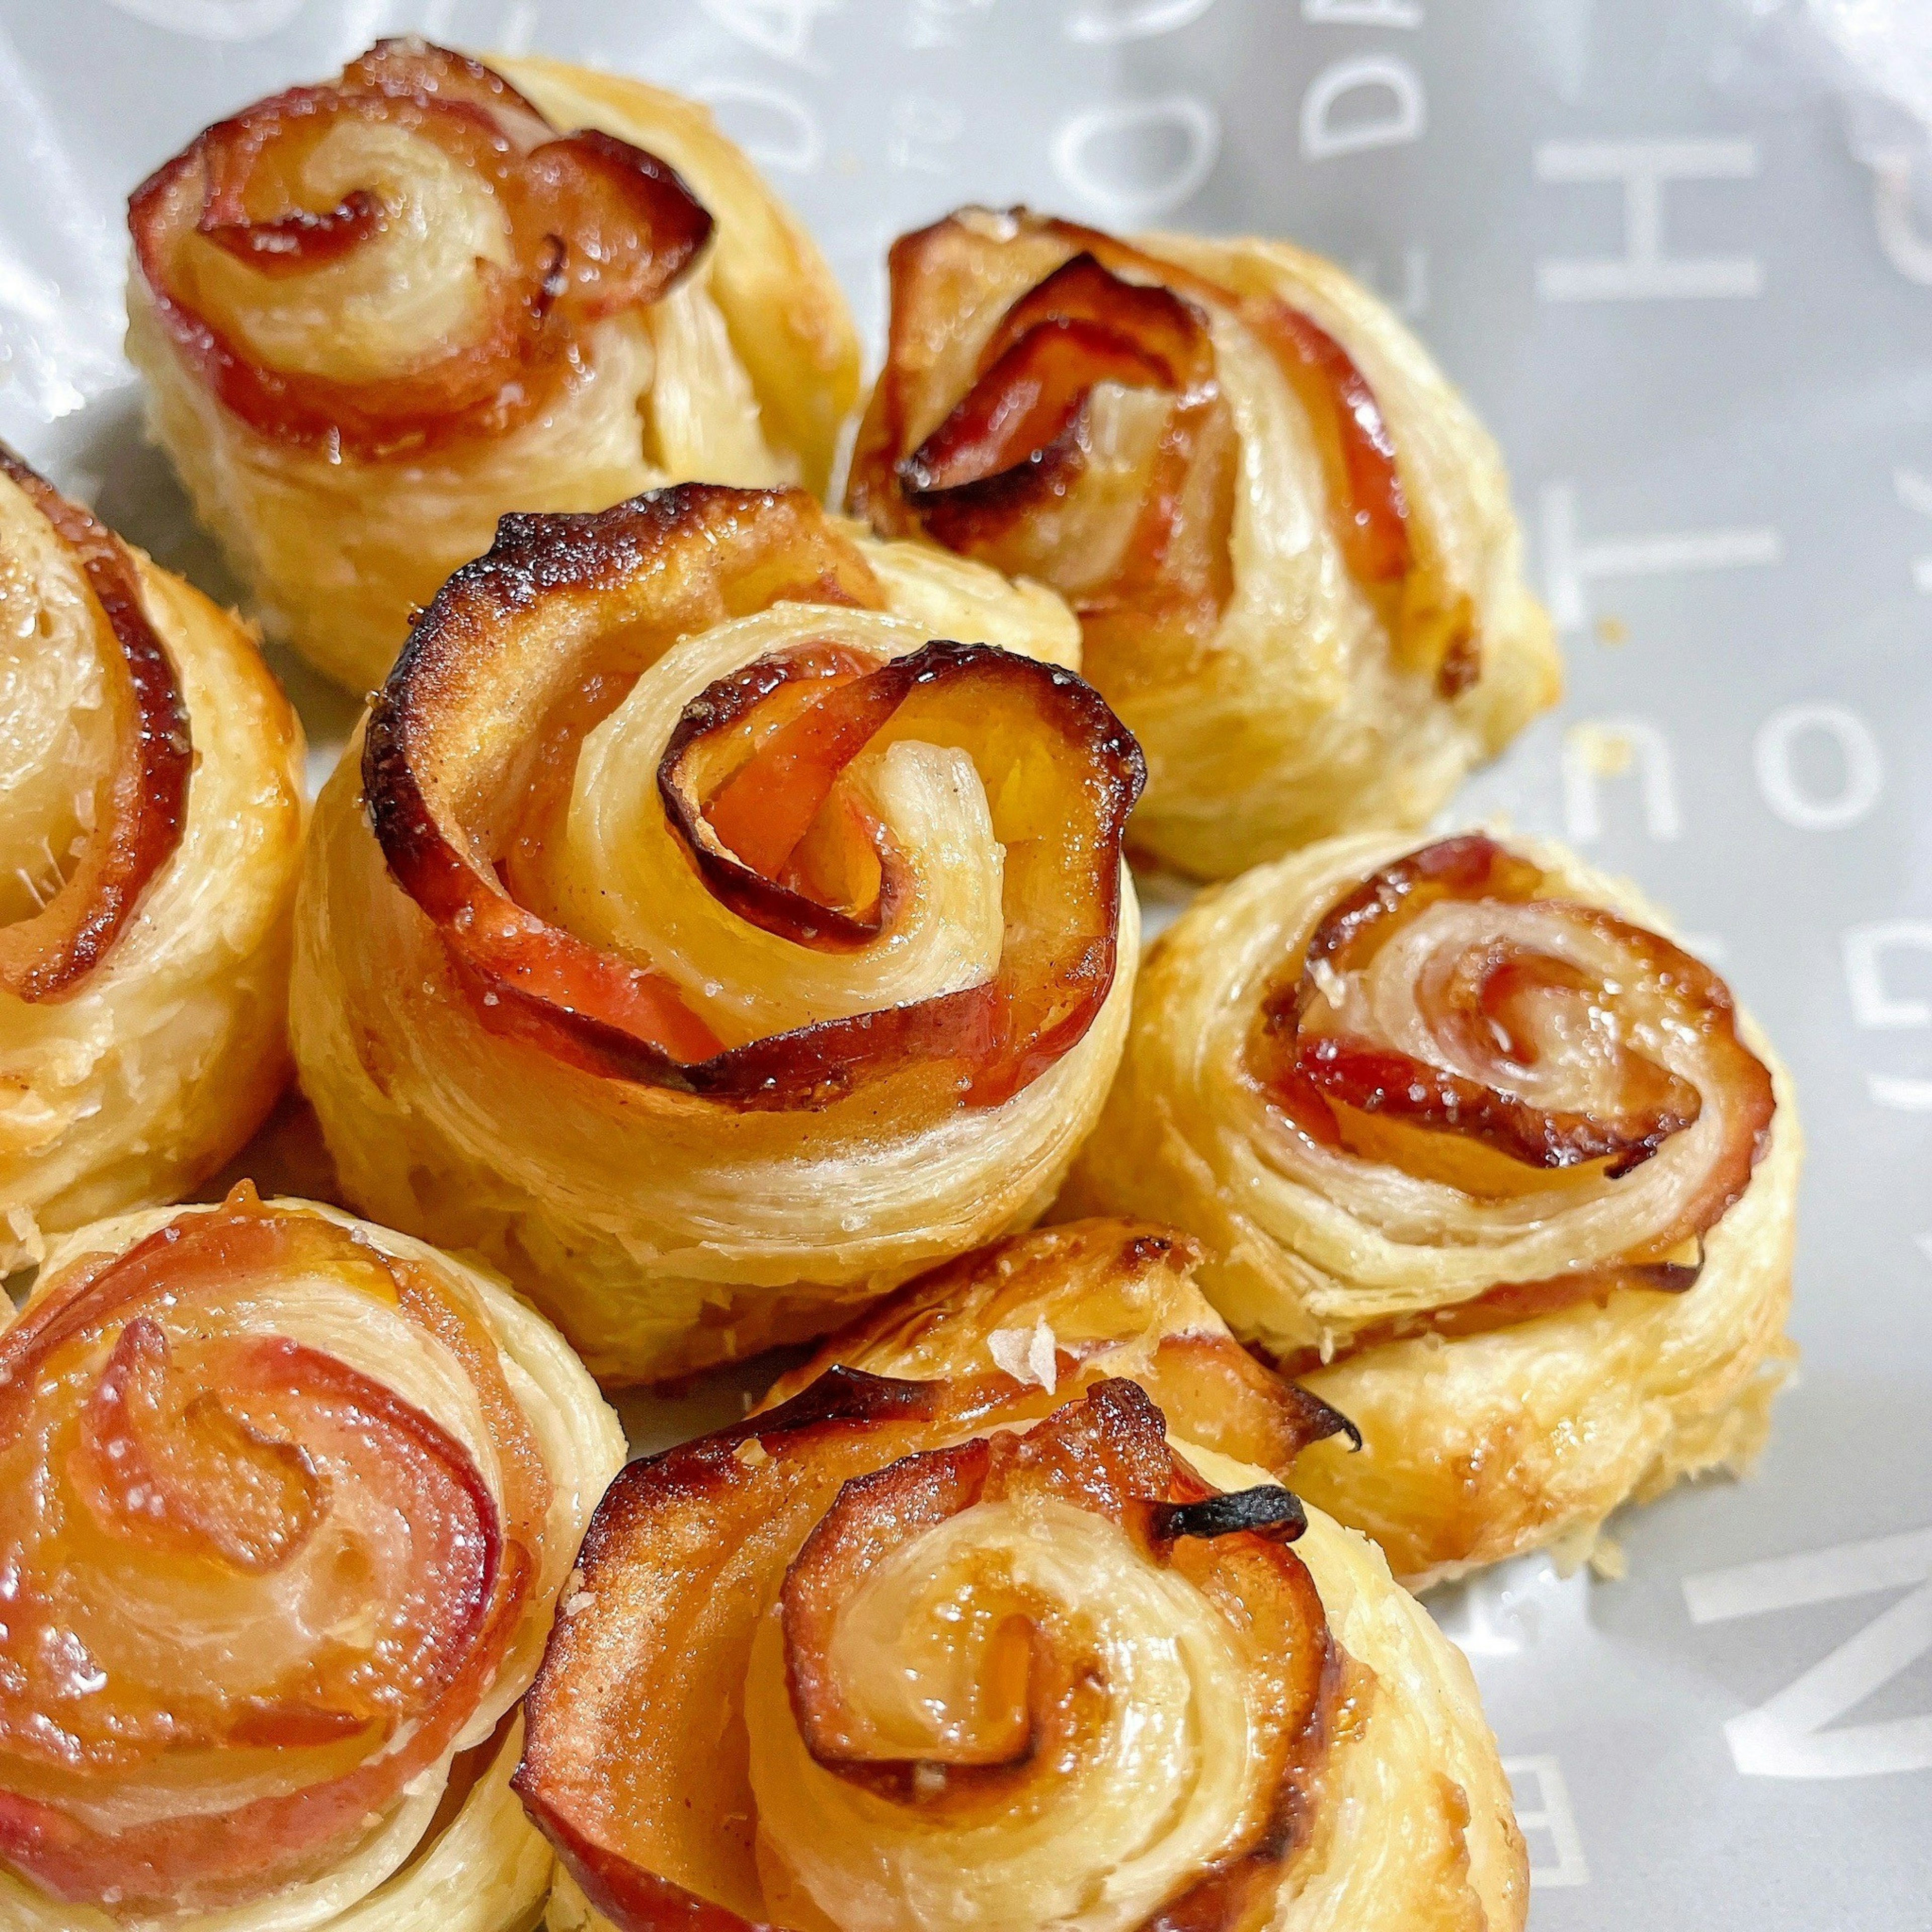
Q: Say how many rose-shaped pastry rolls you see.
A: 7